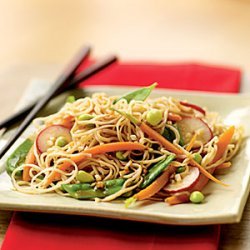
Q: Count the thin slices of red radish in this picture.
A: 4